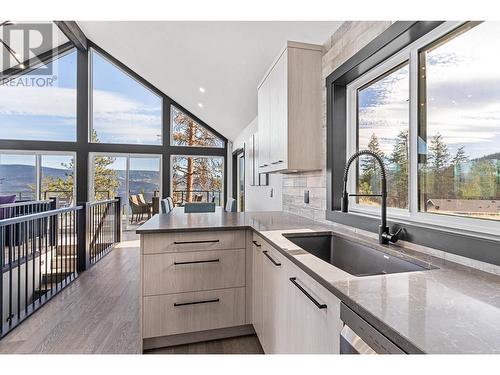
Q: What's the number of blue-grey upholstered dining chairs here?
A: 4